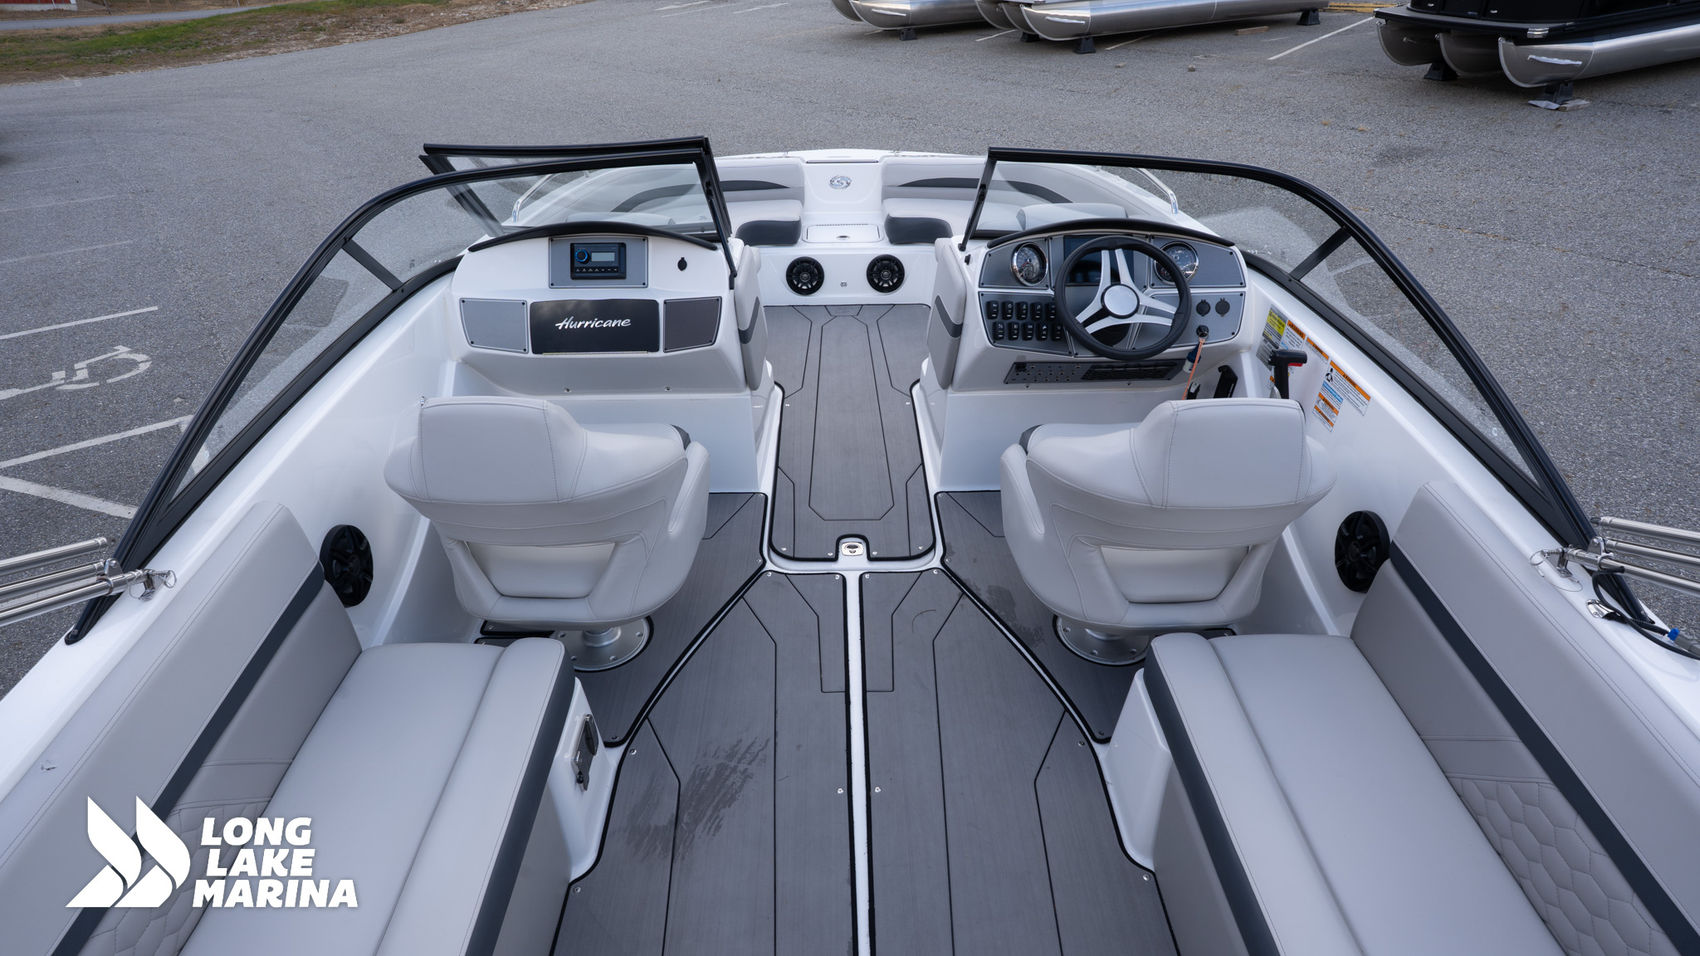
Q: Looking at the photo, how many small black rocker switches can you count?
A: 10